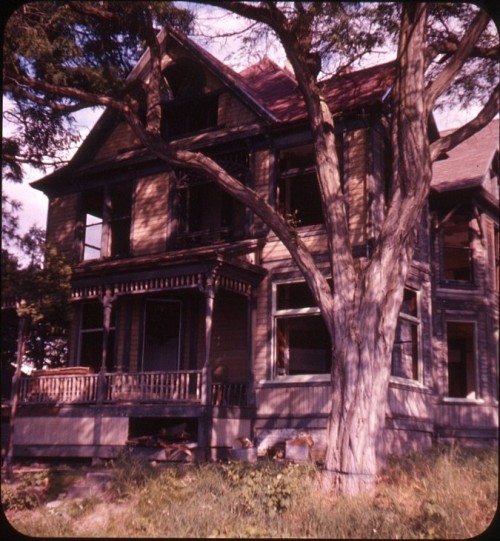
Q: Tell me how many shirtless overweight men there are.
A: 0